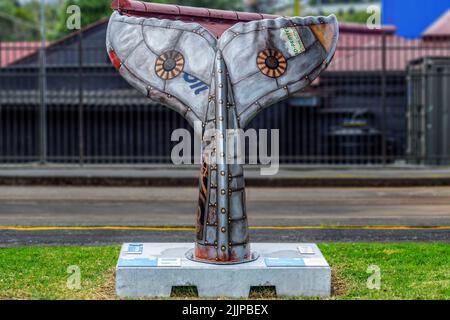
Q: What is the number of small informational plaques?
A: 4